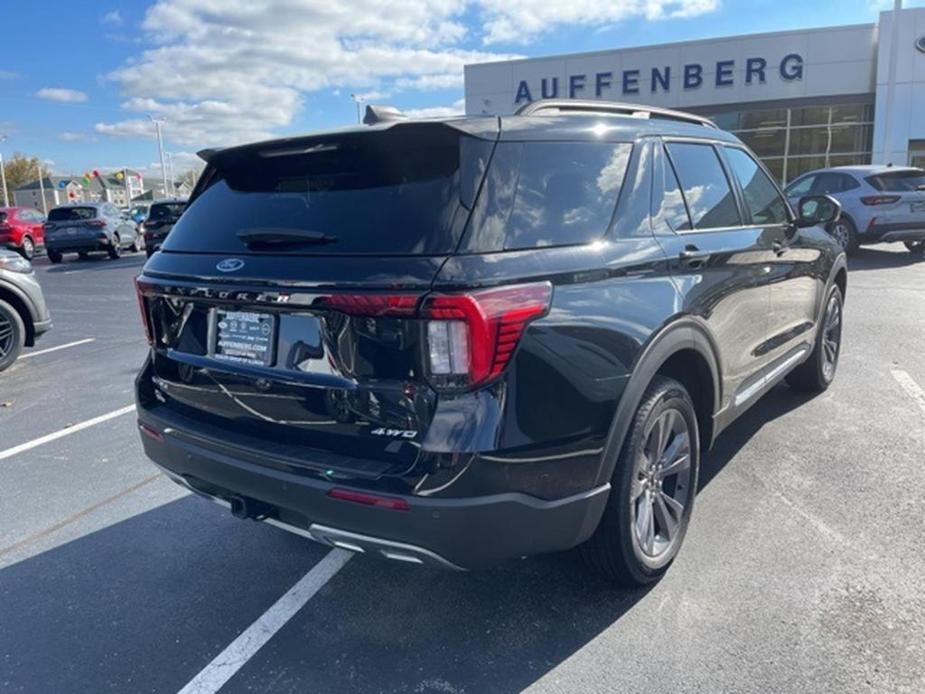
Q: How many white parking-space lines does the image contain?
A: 4